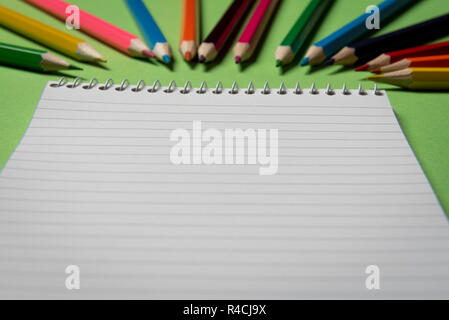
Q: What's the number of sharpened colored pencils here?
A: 13